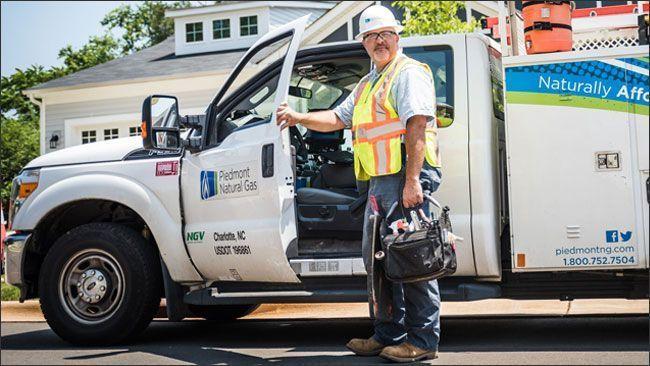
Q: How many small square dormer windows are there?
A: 3